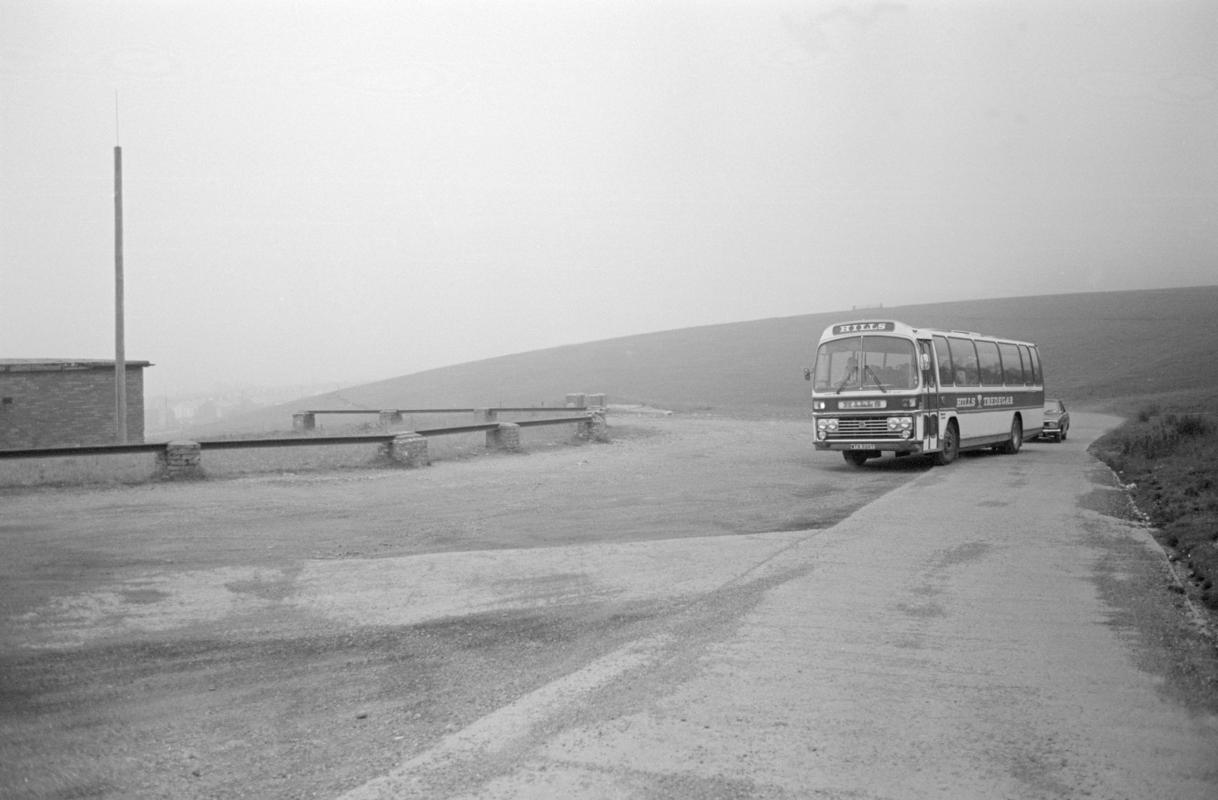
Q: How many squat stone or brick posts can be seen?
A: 9